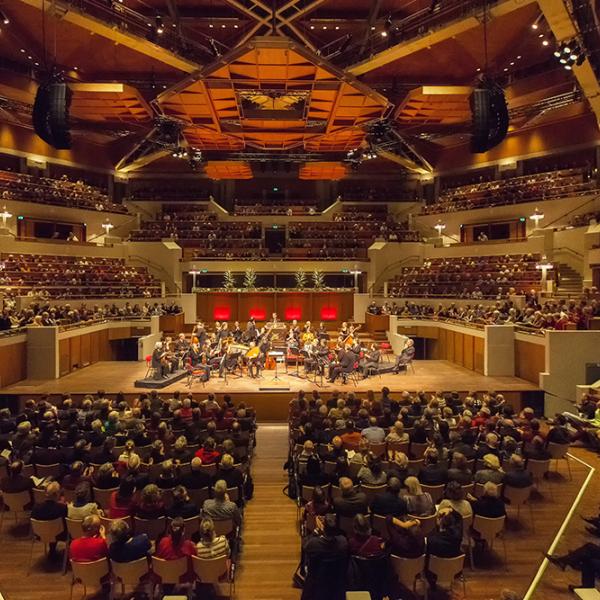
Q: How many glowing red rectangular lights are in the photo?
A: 4